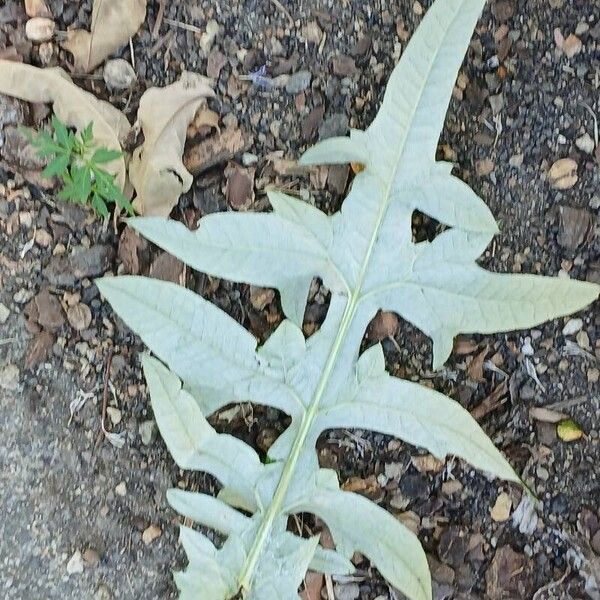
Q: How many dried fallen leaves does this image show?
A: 3